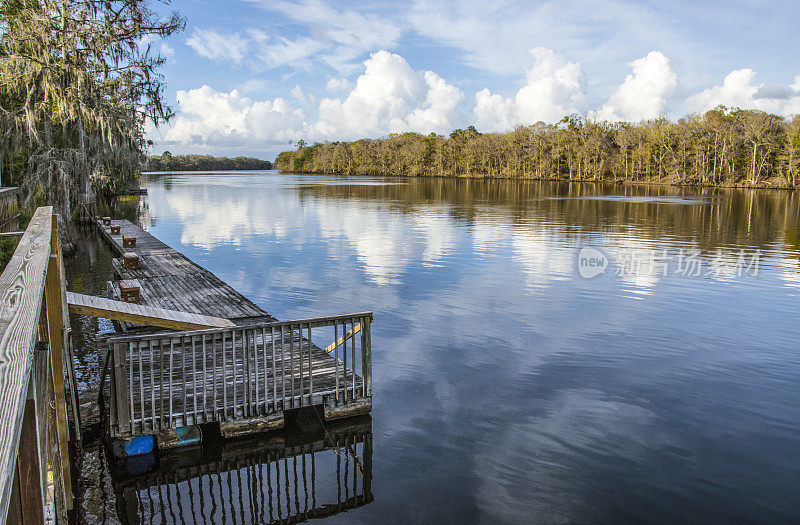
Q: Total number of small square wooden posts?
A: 5